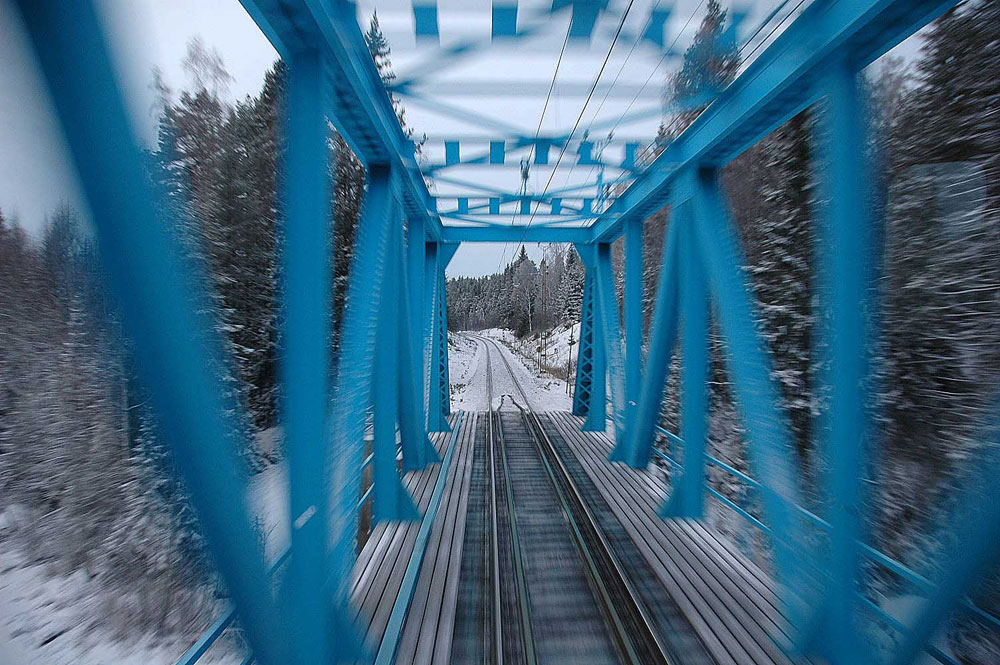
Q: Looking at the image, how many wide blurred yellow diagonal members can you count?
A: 0